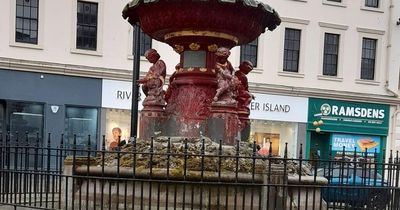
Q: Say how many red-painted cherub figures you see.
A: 3